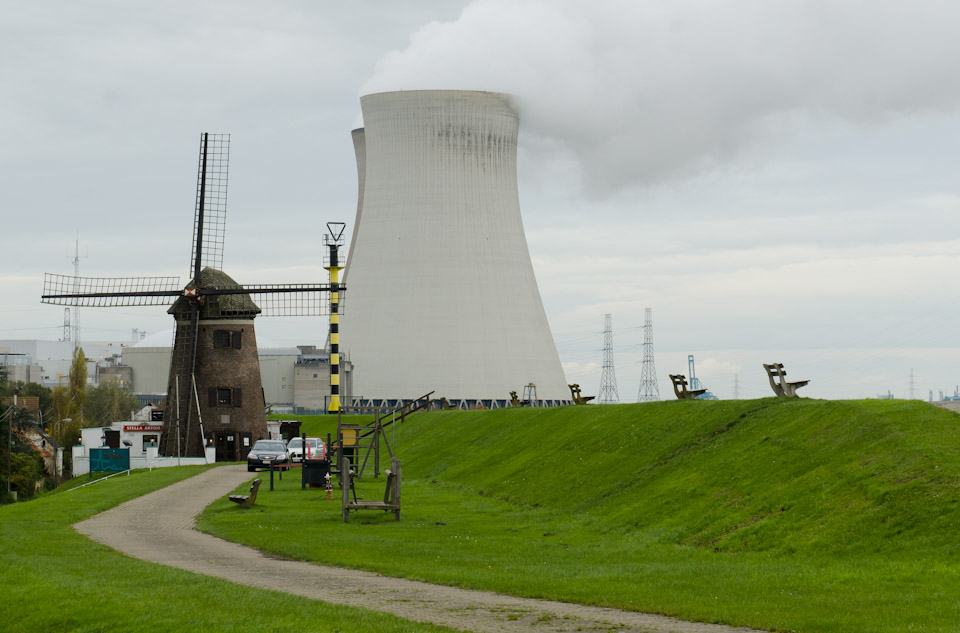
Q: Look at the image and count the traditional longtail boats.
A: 0